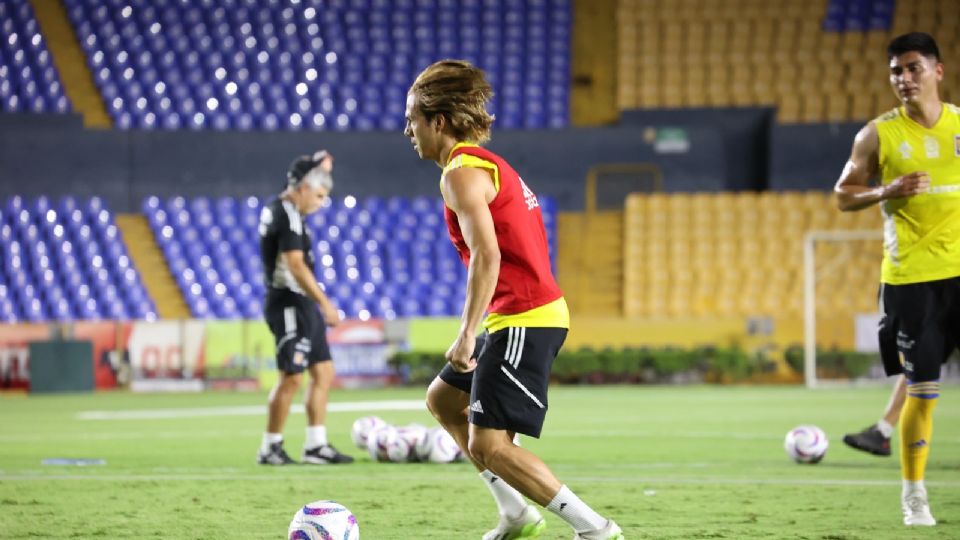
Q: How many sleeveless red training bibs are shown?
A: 1